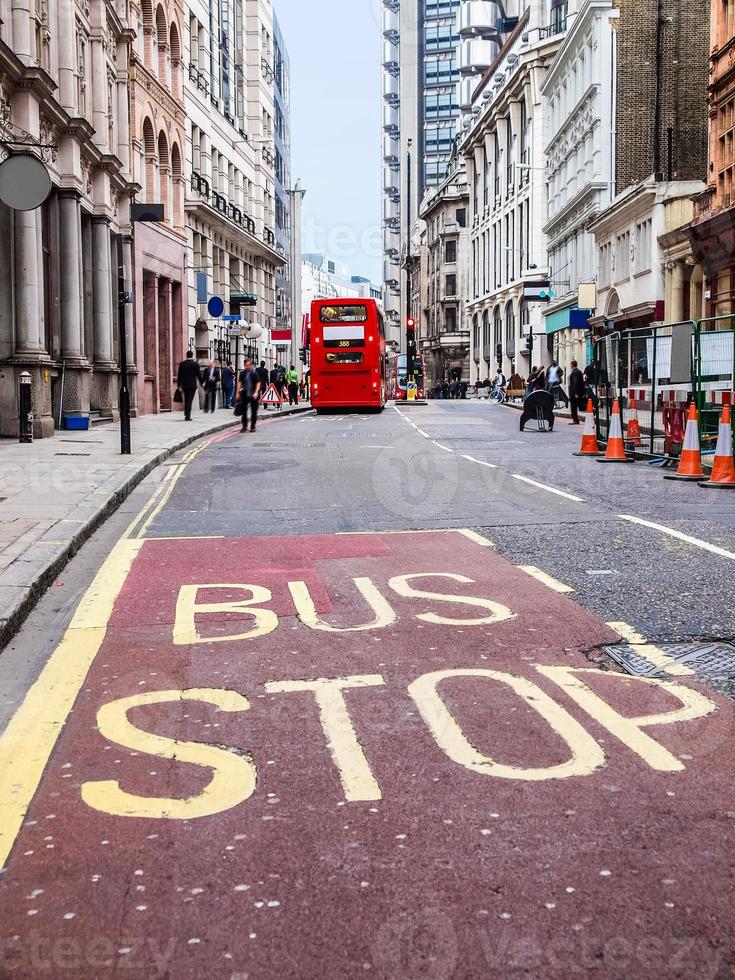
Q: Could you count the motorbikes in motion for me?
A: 0